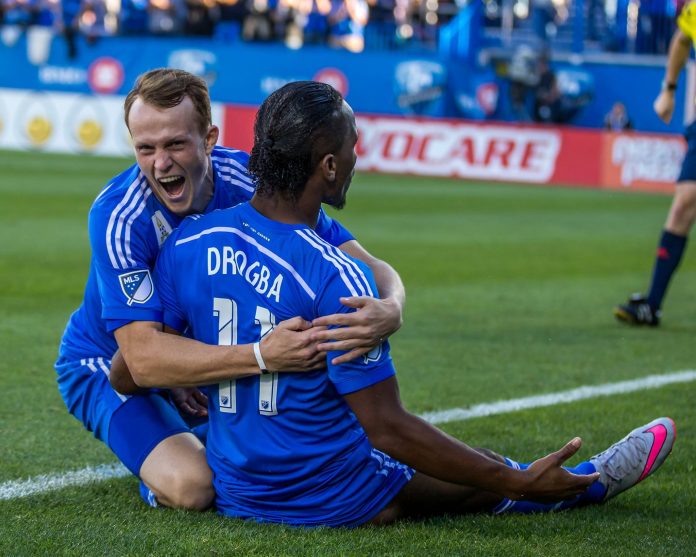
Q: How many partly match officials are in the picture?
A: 1